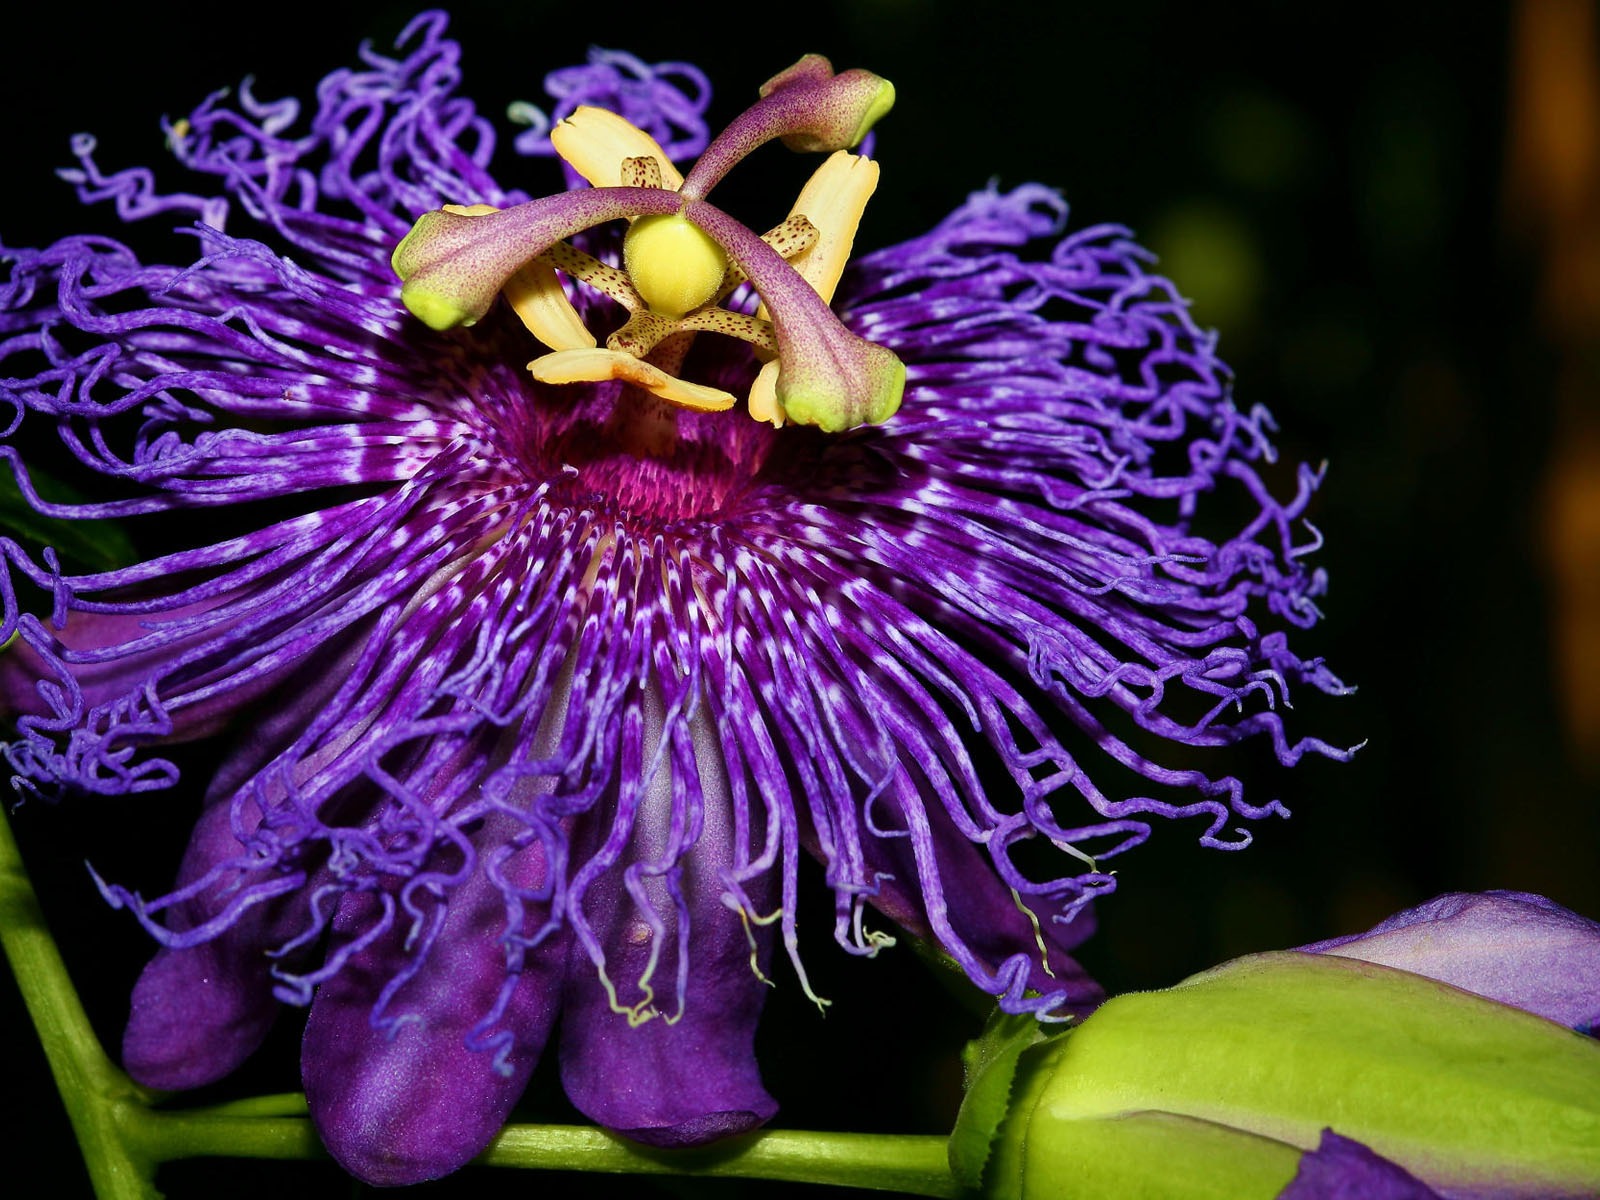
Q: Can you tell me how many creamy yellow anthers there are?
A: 5